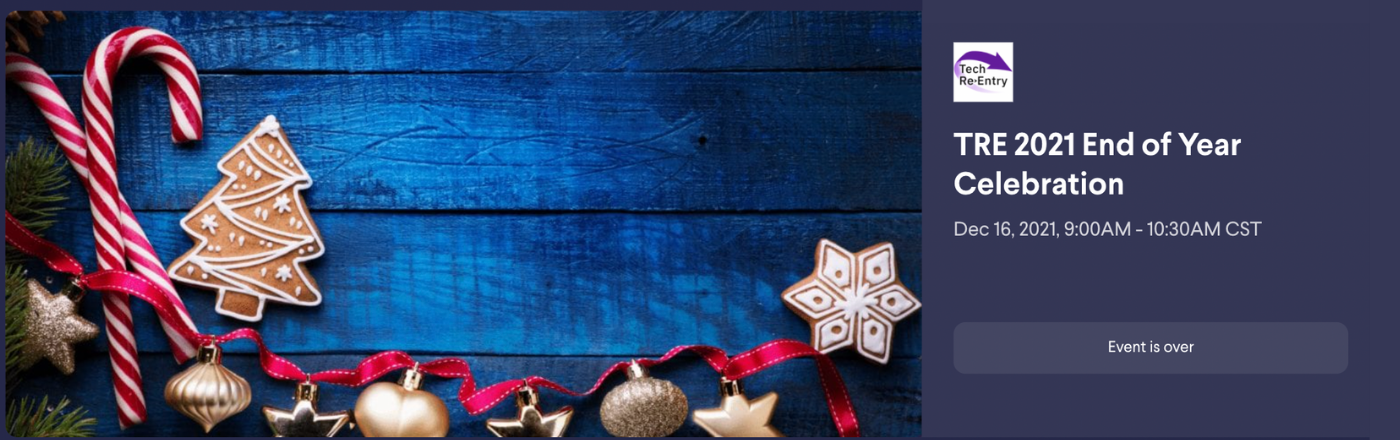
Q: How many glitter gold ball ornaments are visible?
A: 1